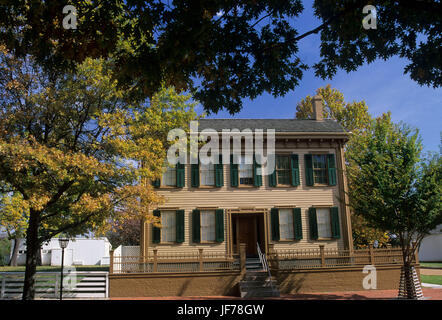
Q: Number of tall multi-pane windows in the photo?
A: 9